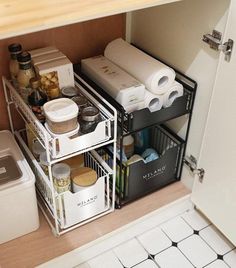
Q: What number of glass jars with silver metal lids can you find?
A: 3